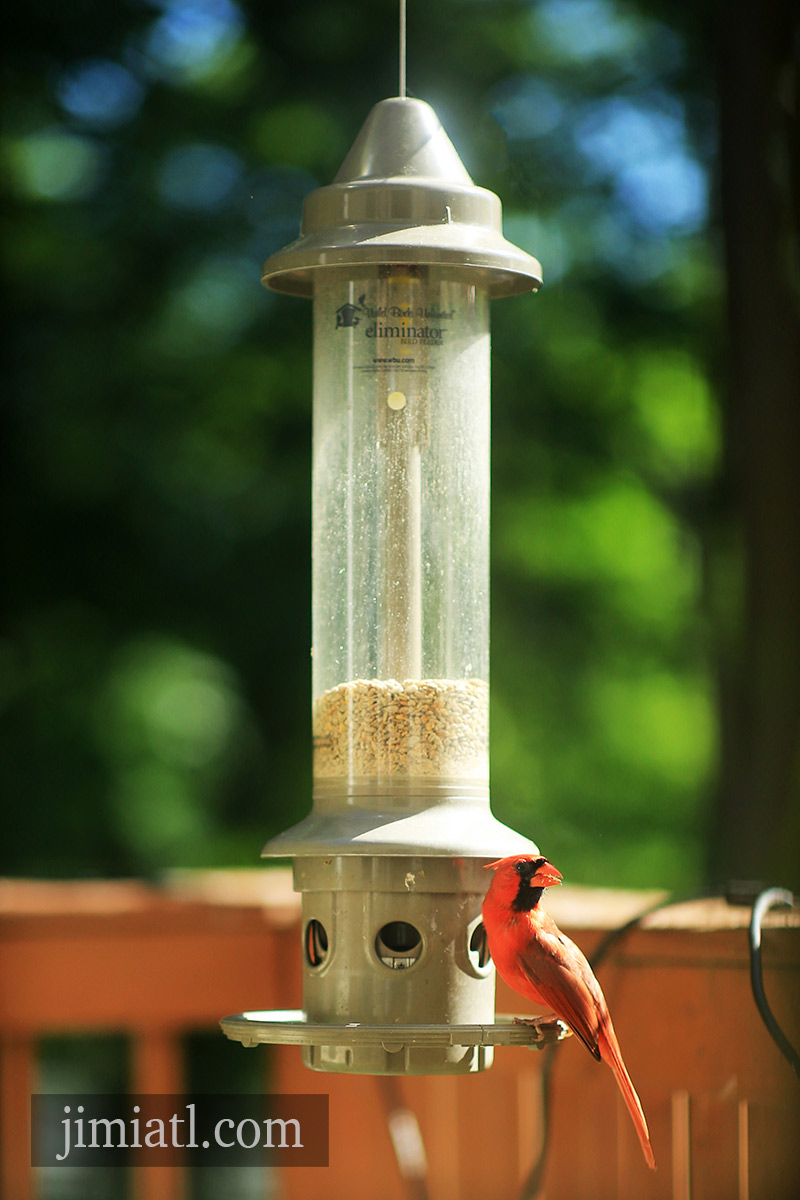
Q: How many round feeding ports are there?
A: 3